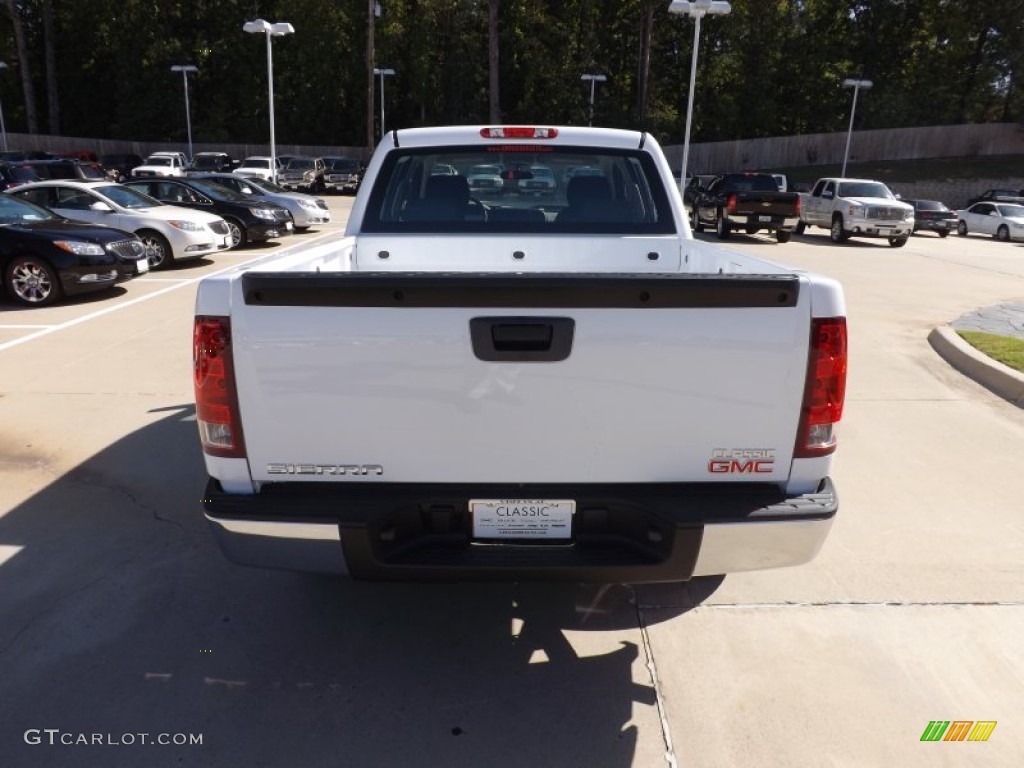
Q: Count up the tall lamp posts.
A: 7